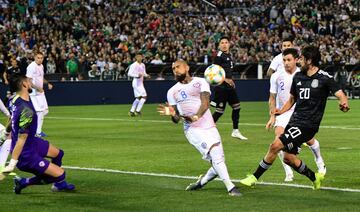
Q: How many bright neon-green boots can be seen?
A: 2